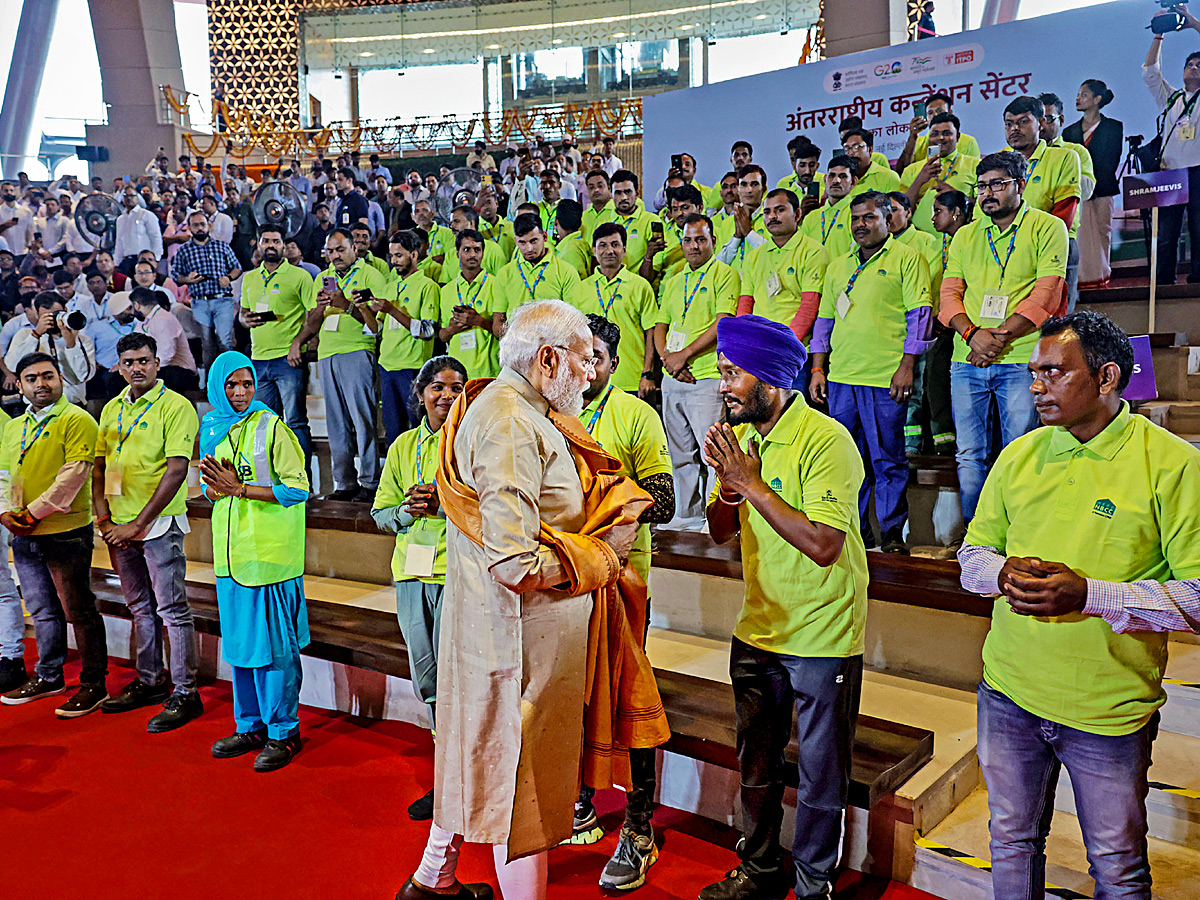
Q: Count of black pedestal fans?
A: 3